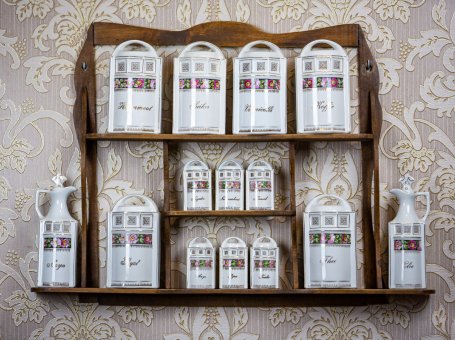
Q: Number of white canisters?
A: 12